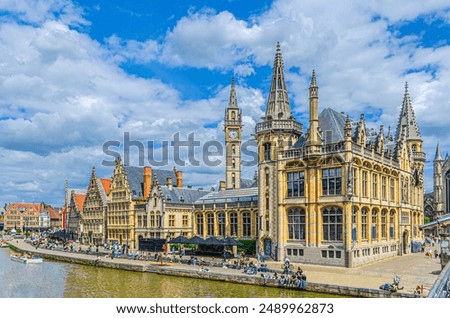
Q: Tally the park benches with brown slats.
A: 0